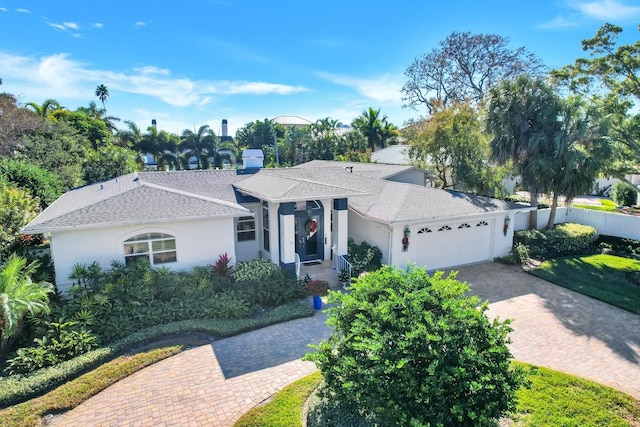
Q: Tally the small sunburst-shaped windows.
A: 4